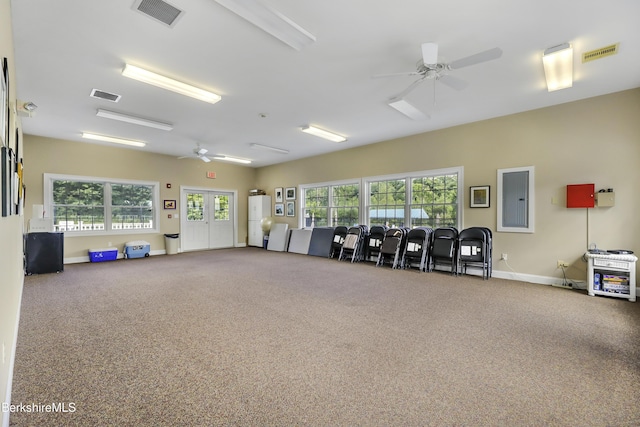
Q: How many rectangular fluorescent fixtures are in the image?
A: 9